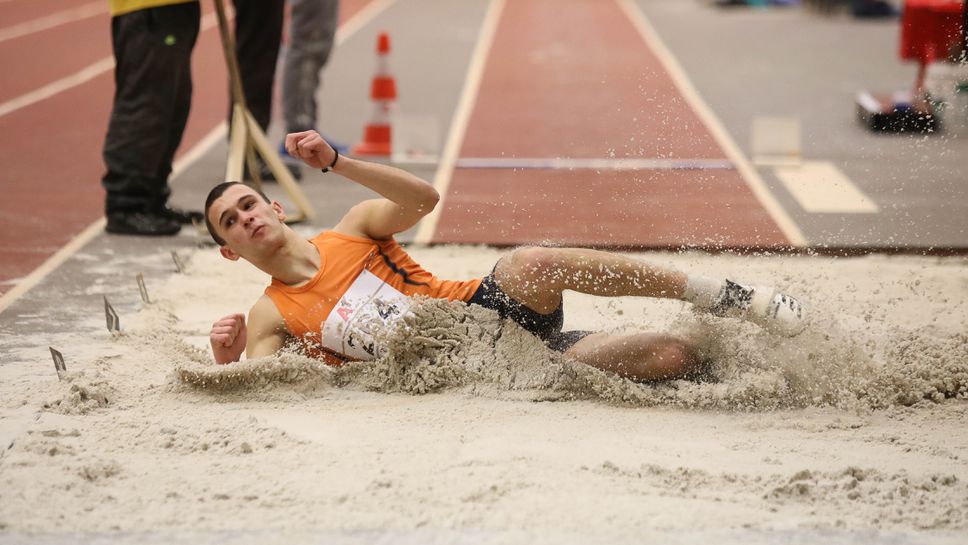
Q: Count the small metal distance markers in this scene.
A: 4